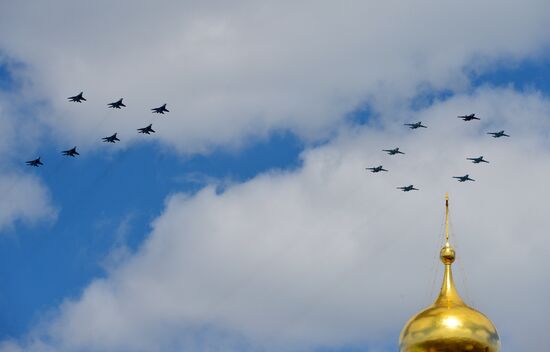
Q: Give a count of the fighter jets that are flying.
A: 15